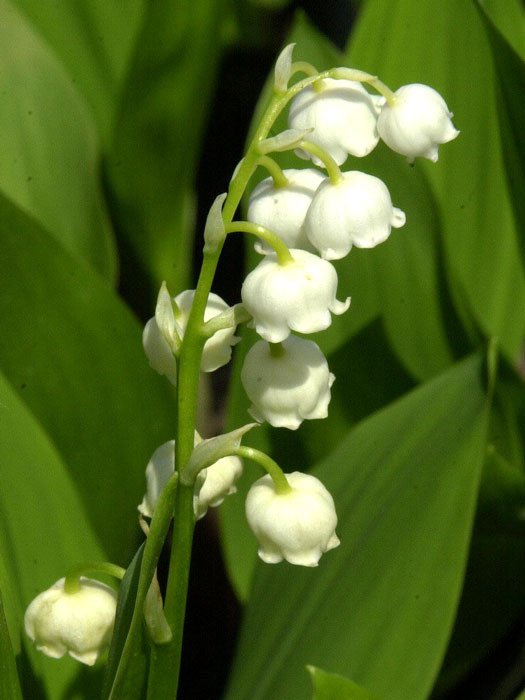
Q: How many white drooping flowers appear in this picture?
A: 10